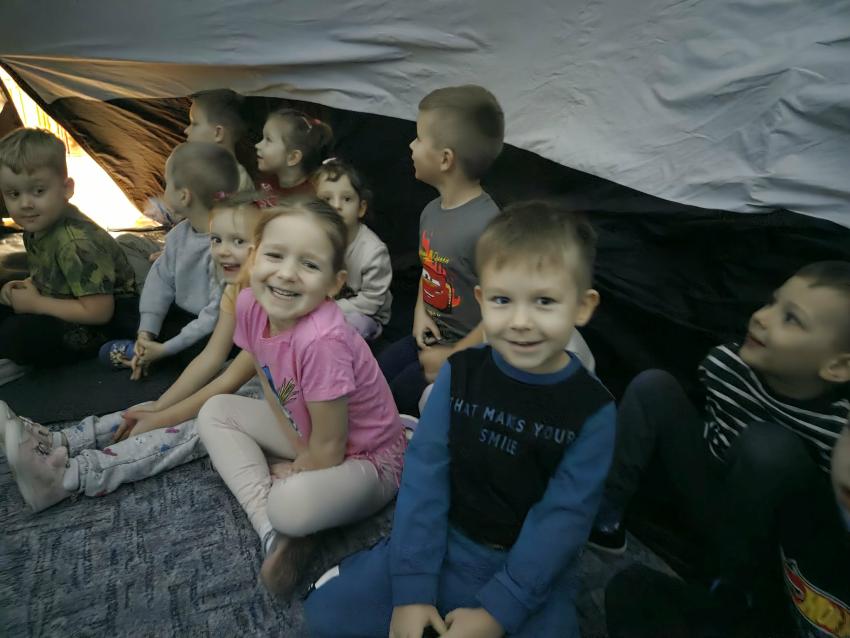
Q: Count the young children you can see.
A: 11